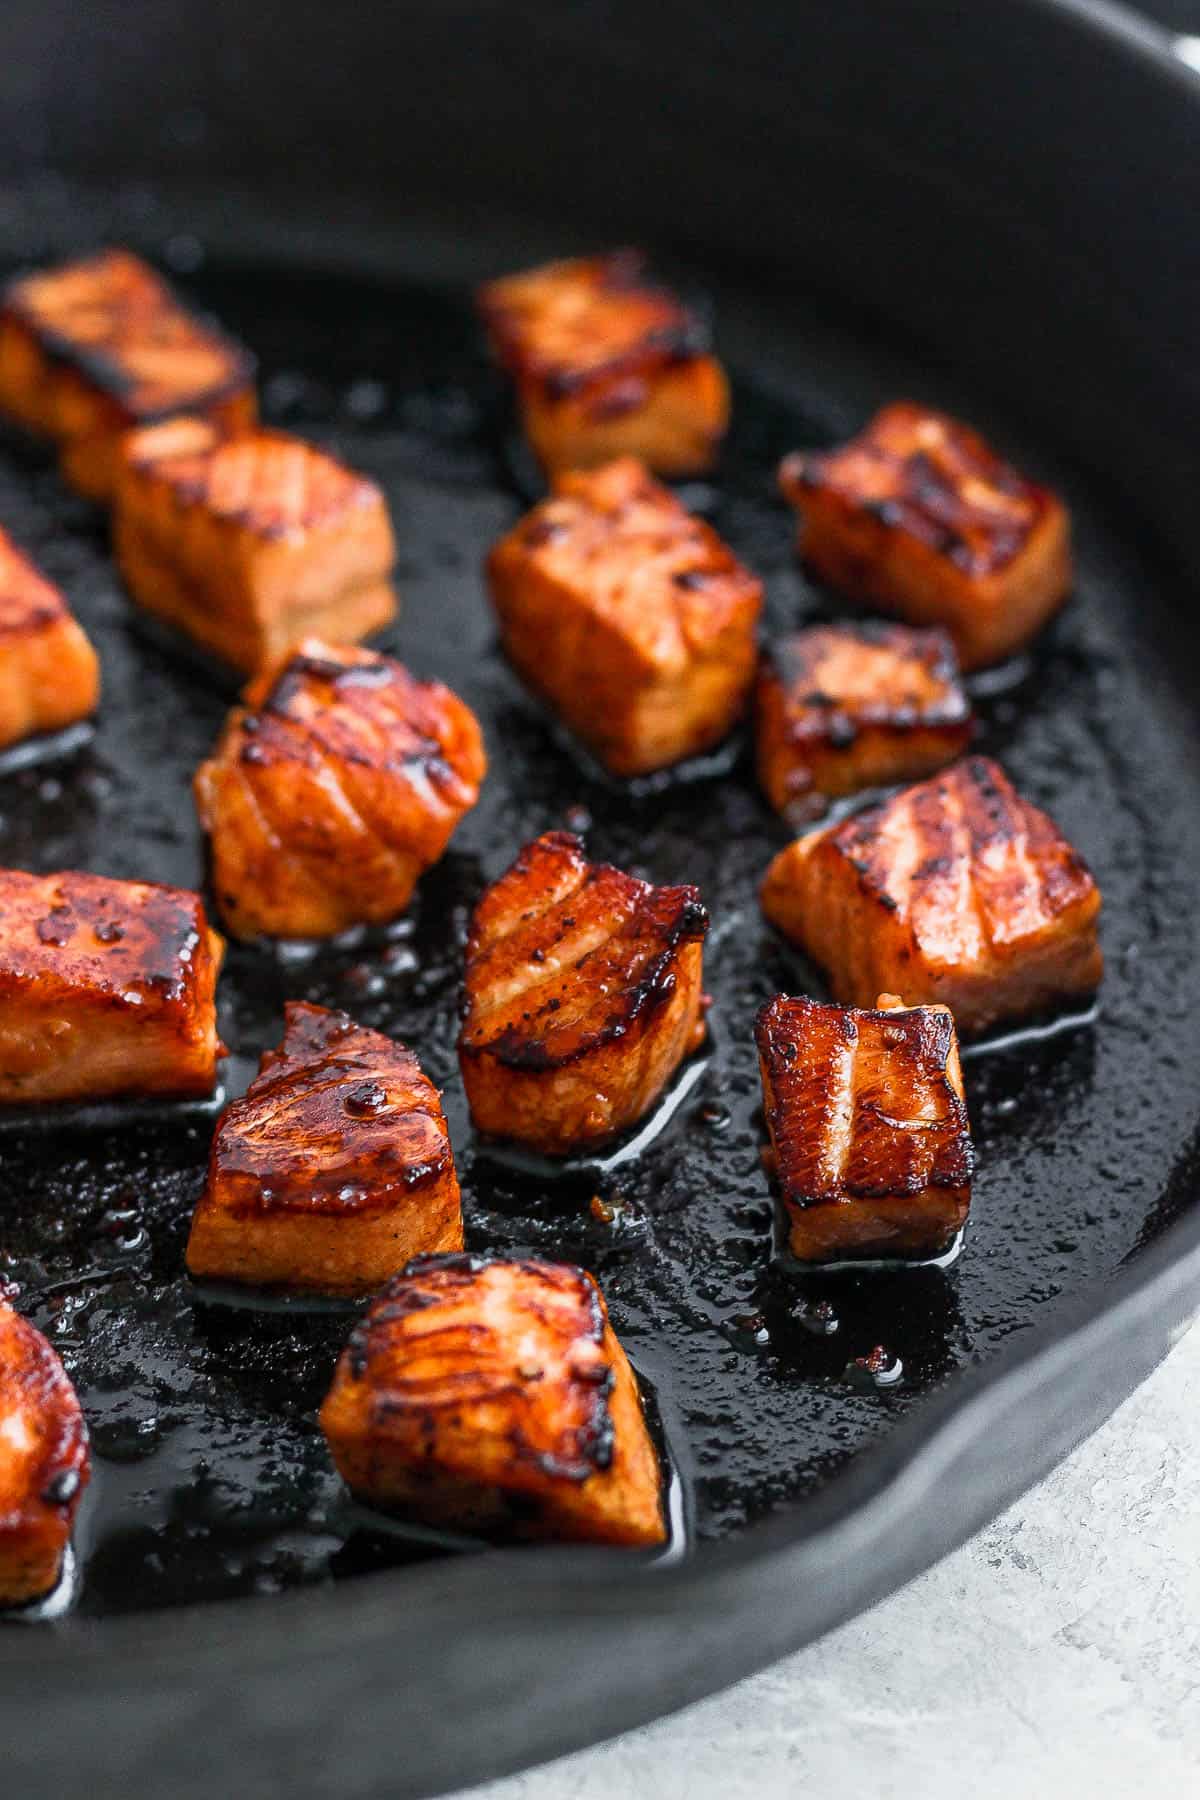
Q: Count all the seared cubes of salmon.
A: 15